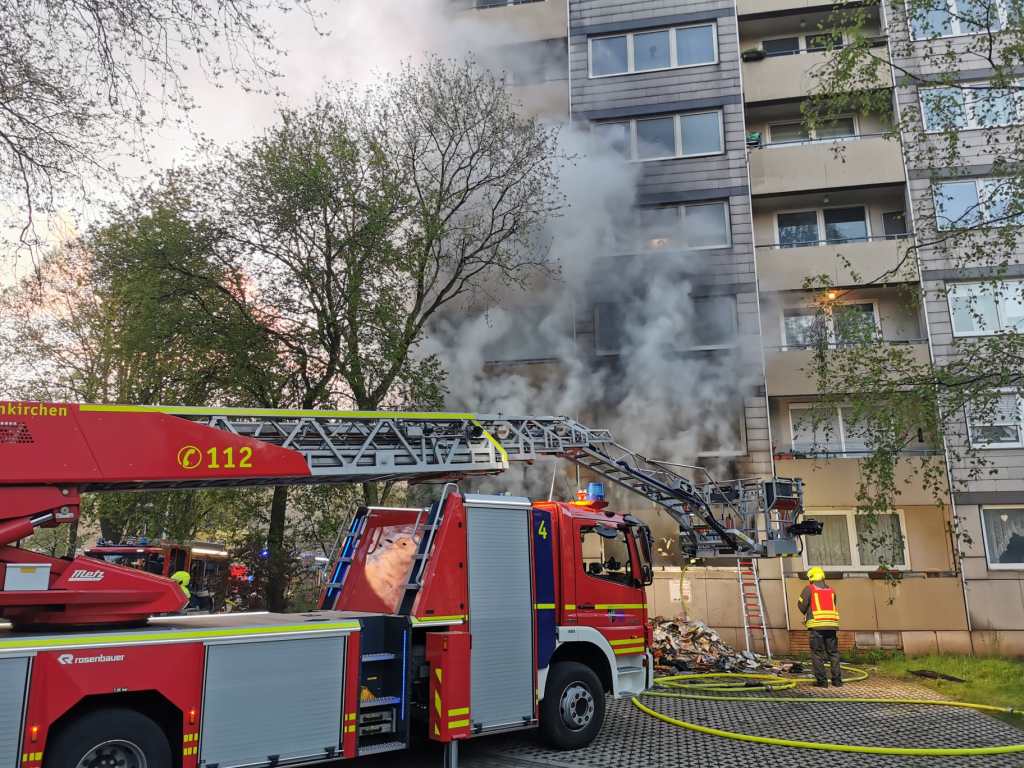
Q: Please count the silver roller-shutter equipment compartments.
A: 3